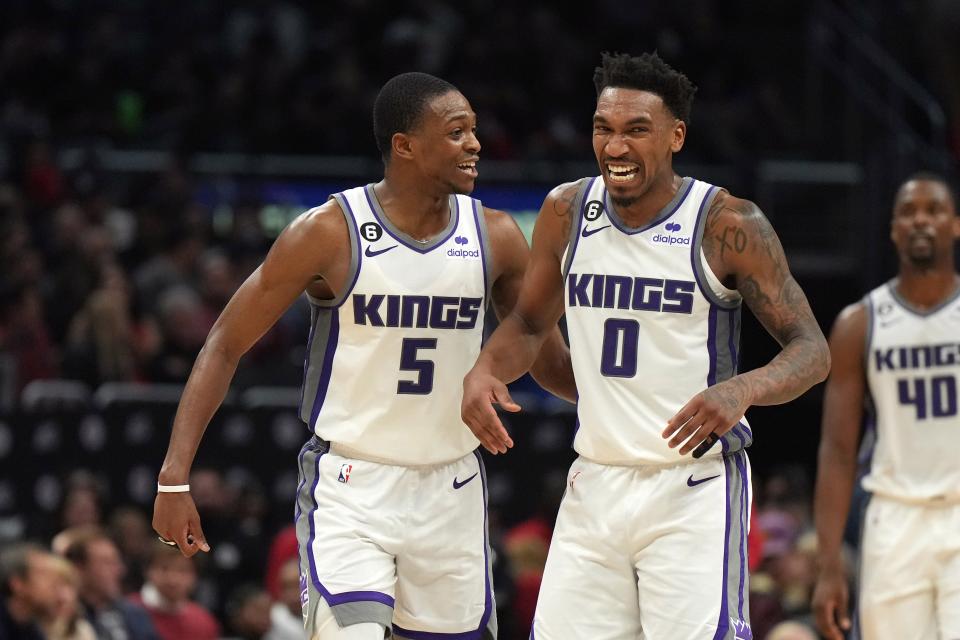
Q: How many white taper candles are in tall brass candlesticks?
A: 0